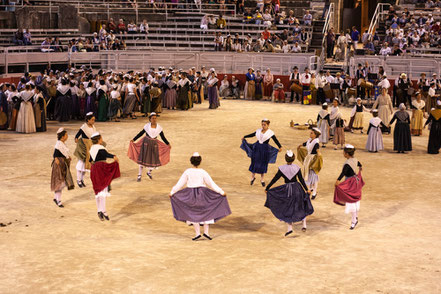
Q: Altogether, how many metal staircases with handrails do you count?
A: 2